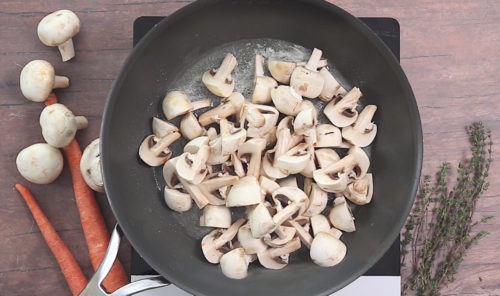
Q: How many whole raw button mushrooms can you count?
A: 5